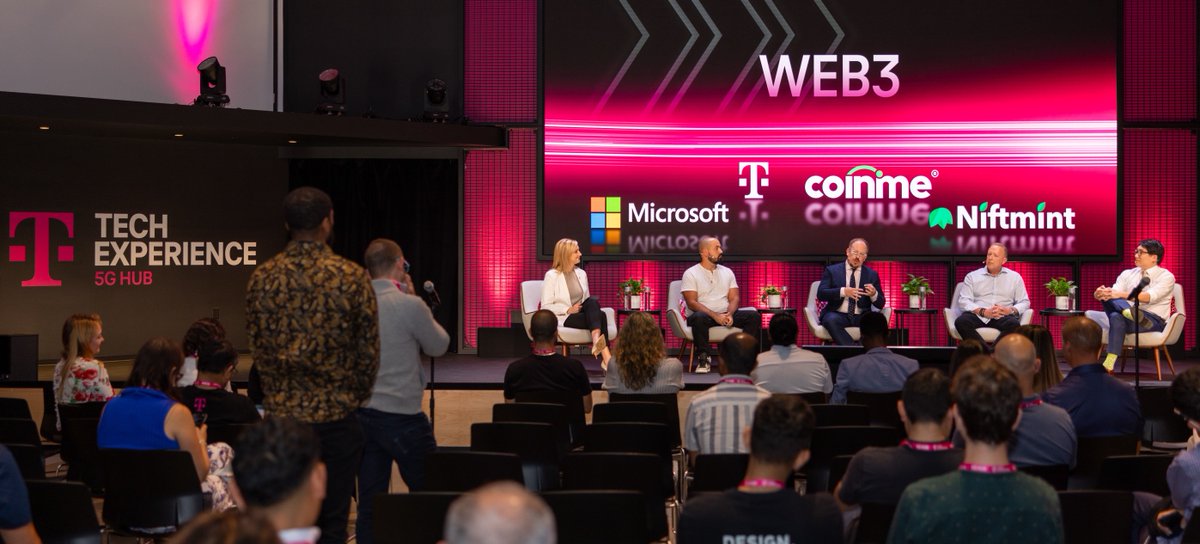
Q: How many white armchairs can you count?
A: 5